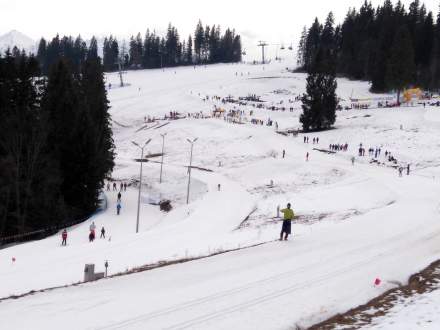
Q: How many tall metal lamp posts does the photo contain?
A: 3